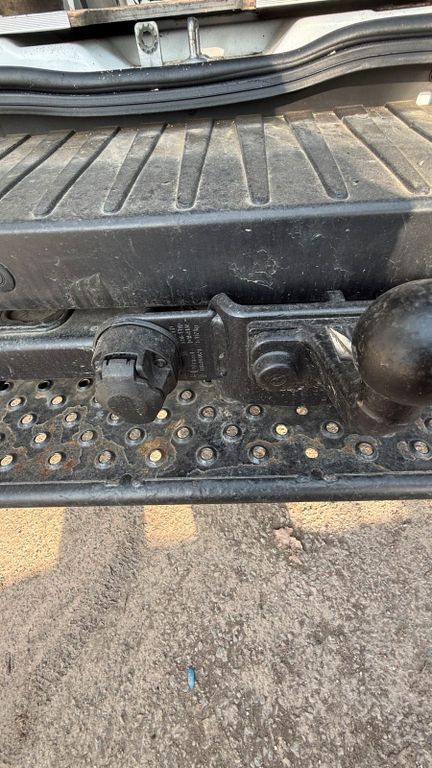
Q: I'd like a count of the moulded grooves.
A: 9